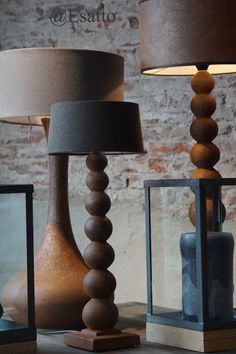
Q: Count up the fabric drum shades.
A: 3